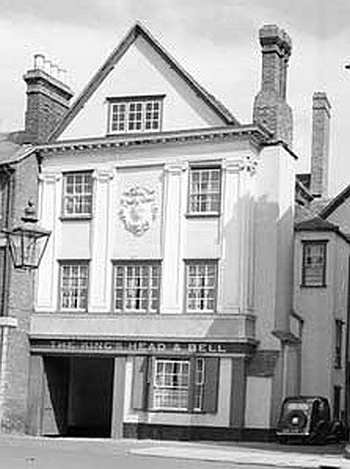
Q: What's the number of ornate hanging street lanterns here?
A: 1